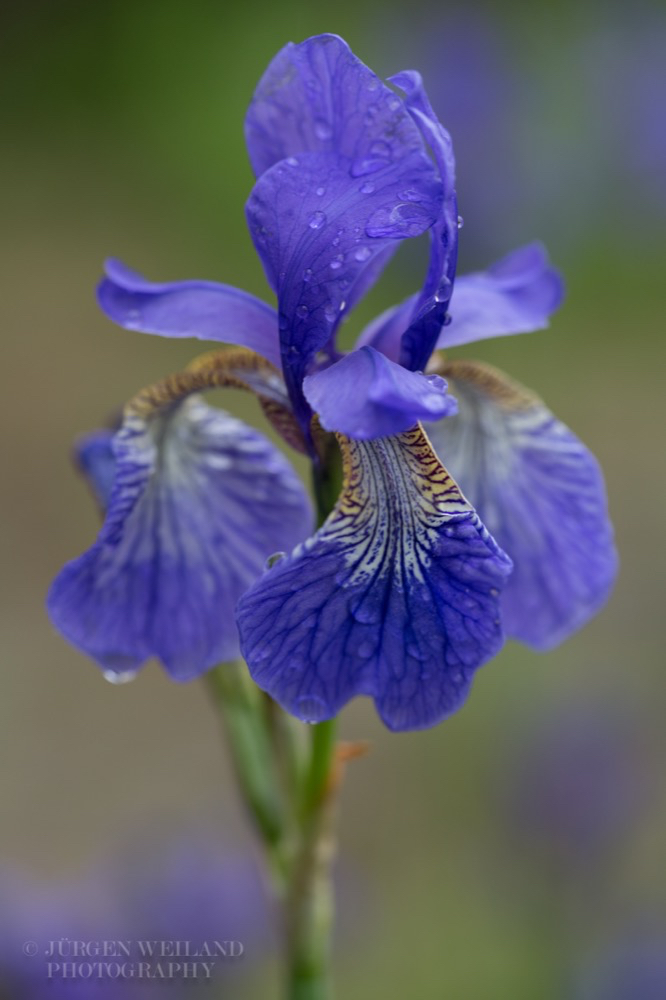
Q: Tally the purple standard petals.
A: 3